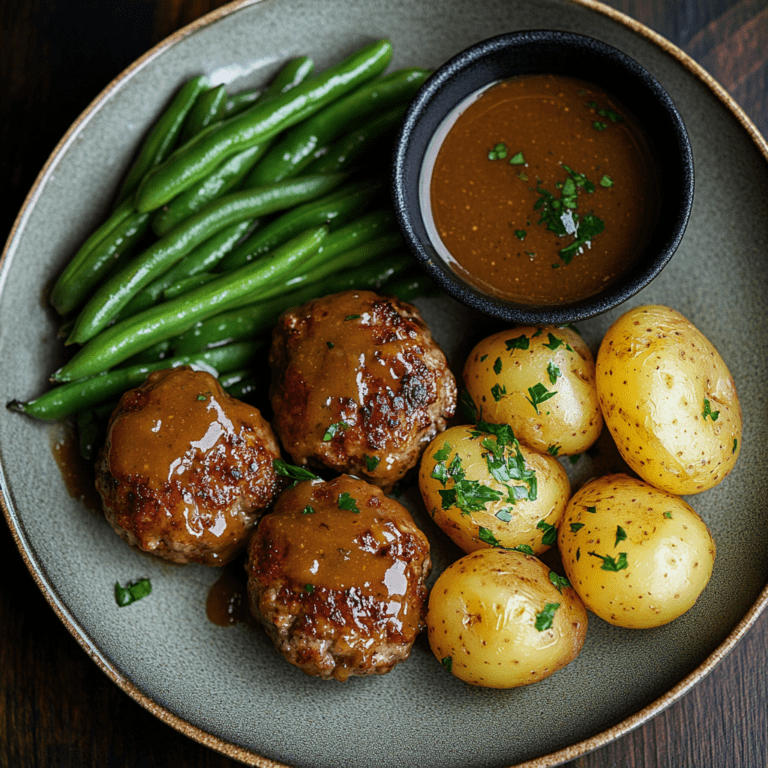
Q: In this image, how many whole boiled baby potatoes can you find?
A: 5